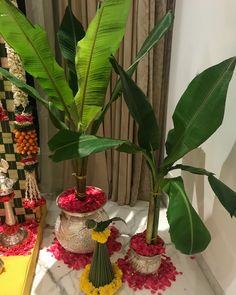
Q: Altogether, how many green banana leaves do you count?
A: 10